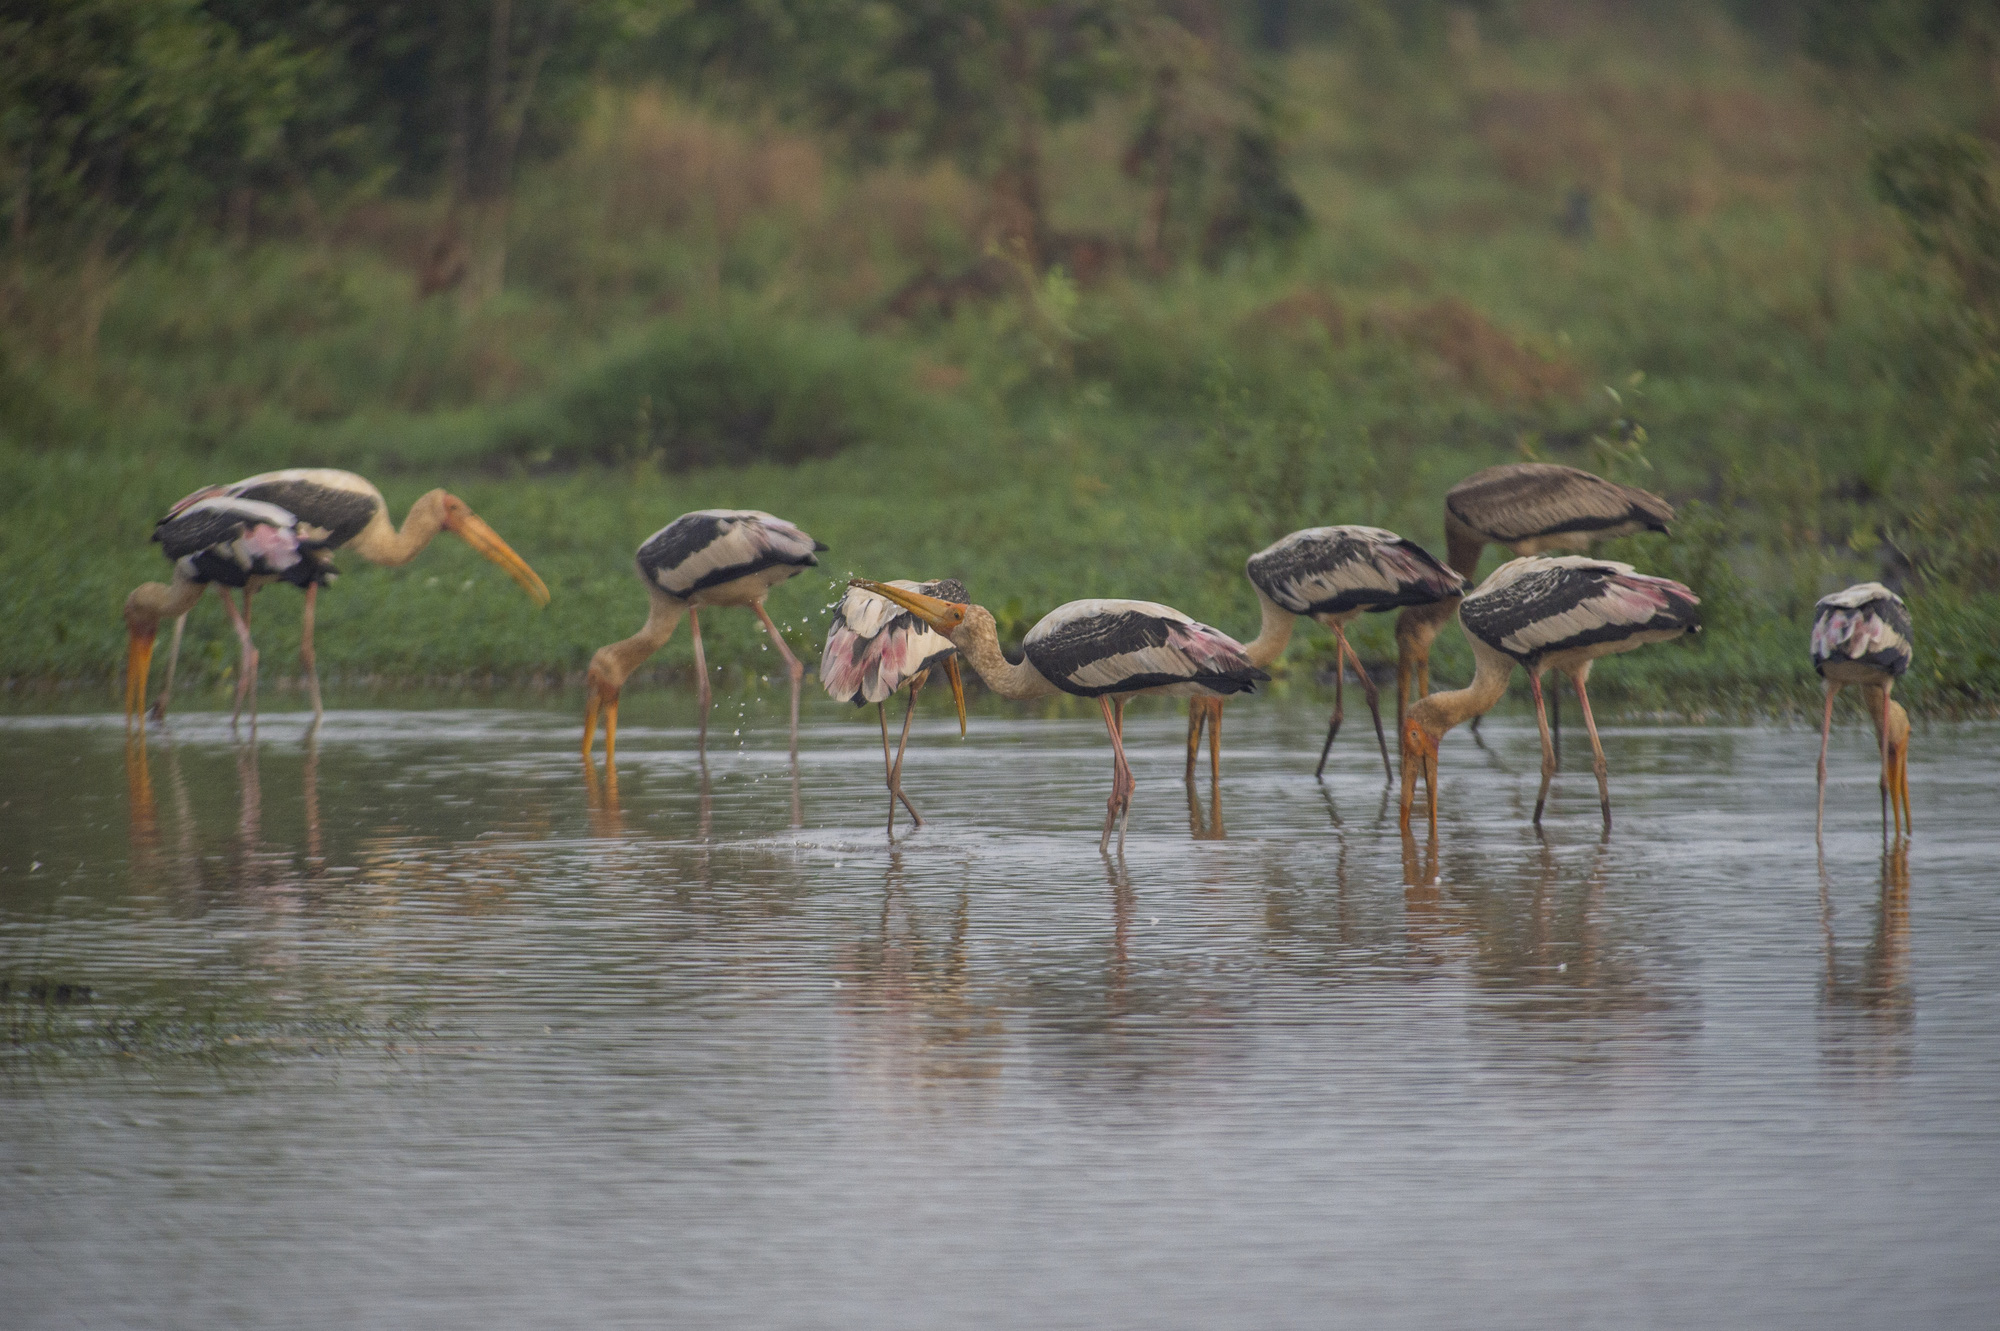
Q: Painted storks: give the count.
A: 9